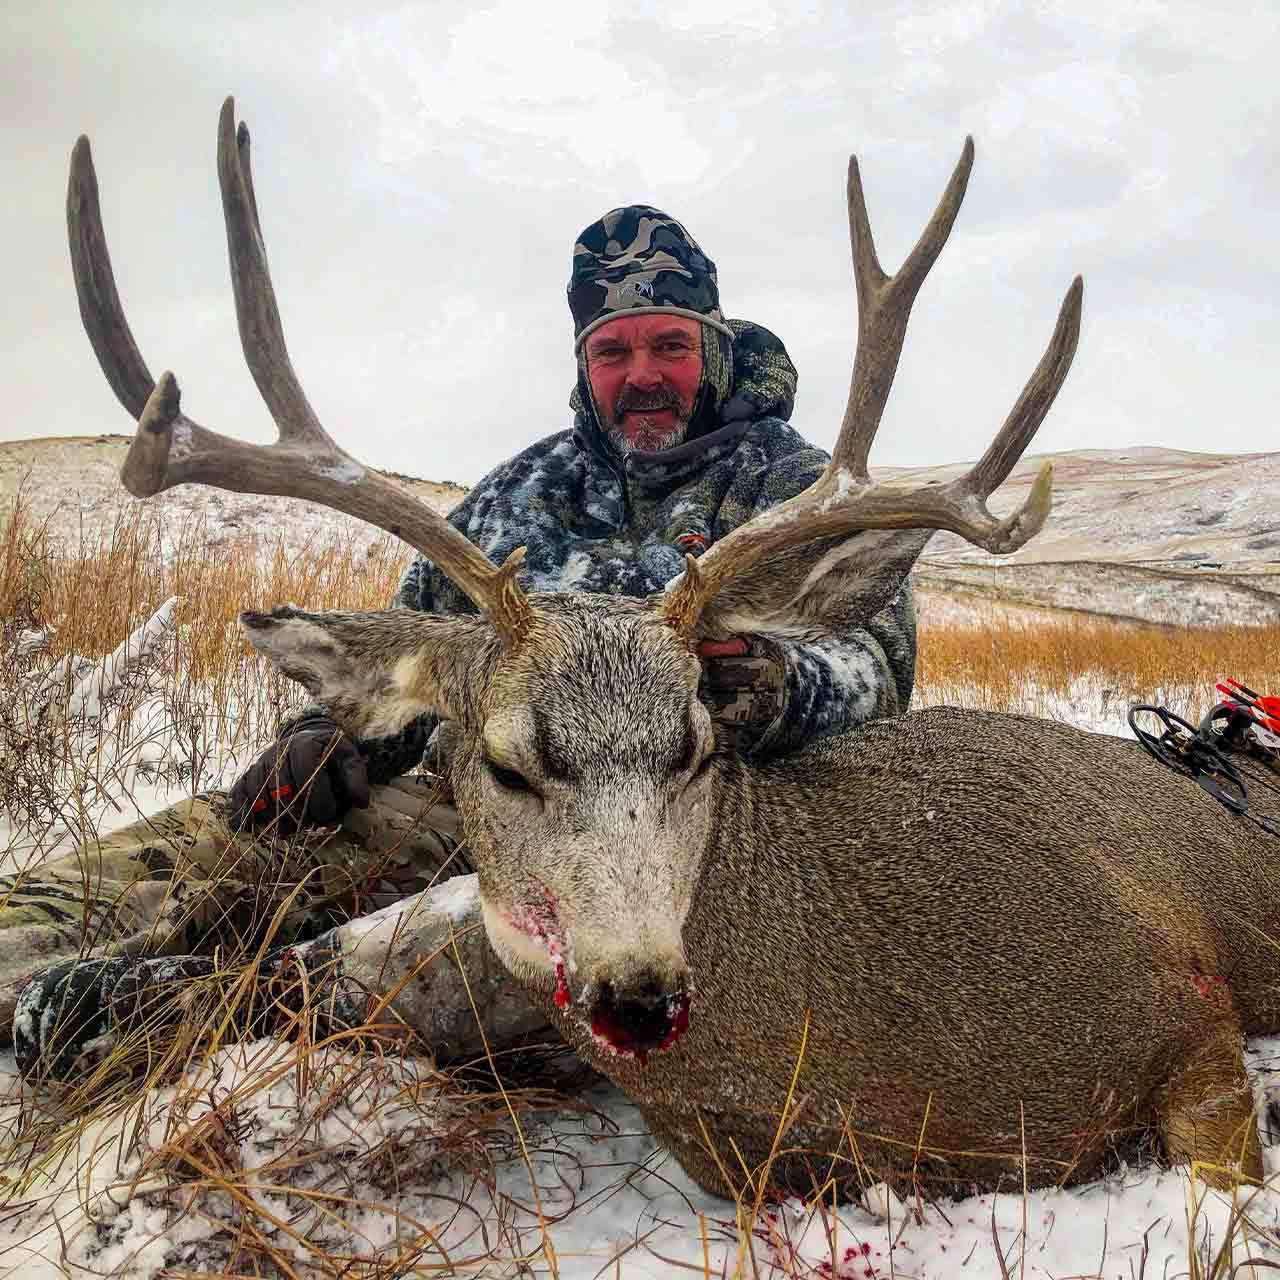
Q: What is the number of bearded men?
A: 1